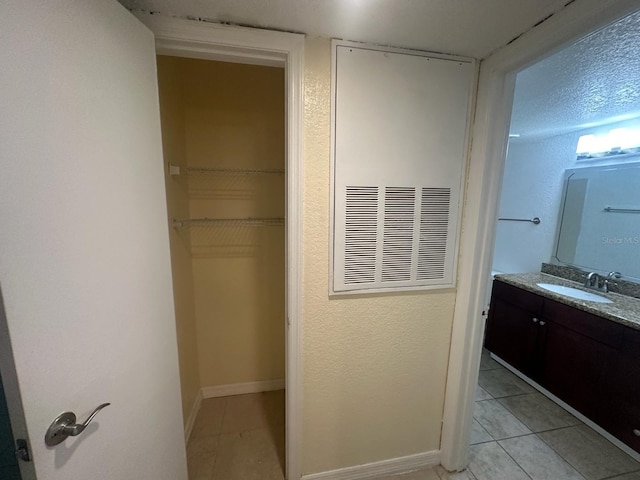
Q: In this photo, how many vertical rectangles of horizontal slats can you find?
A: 3